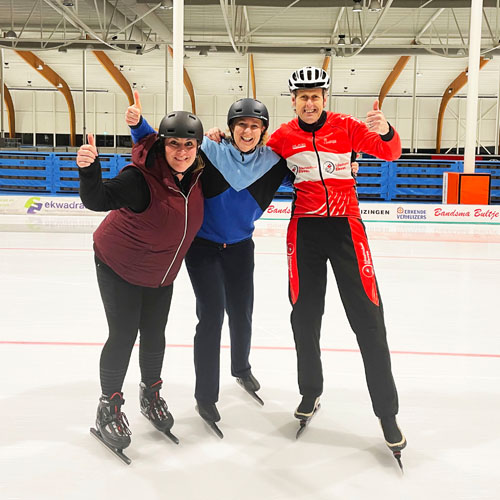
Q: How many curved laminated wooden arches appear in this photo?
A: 8